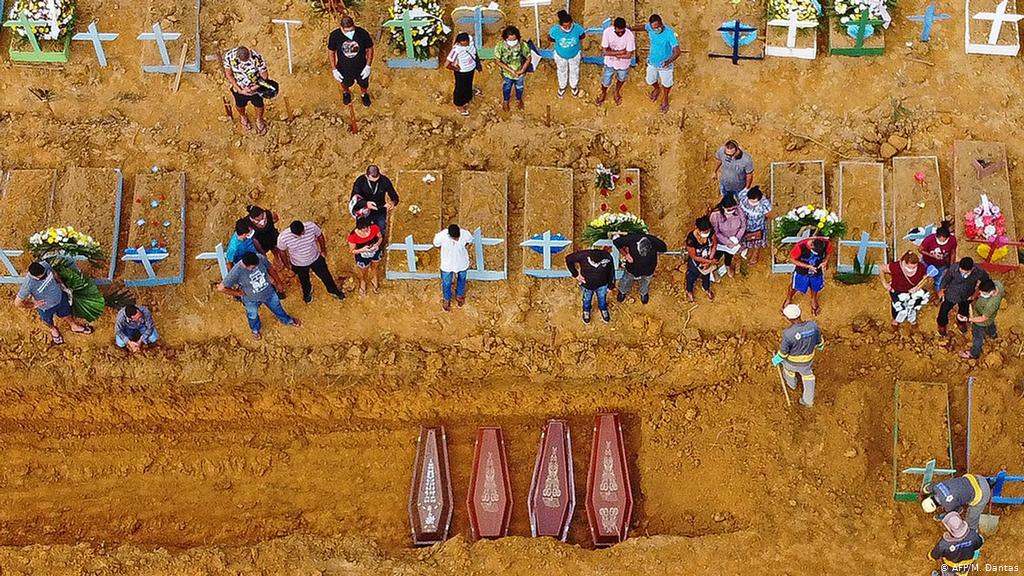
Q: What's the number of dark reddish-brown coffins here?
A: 4